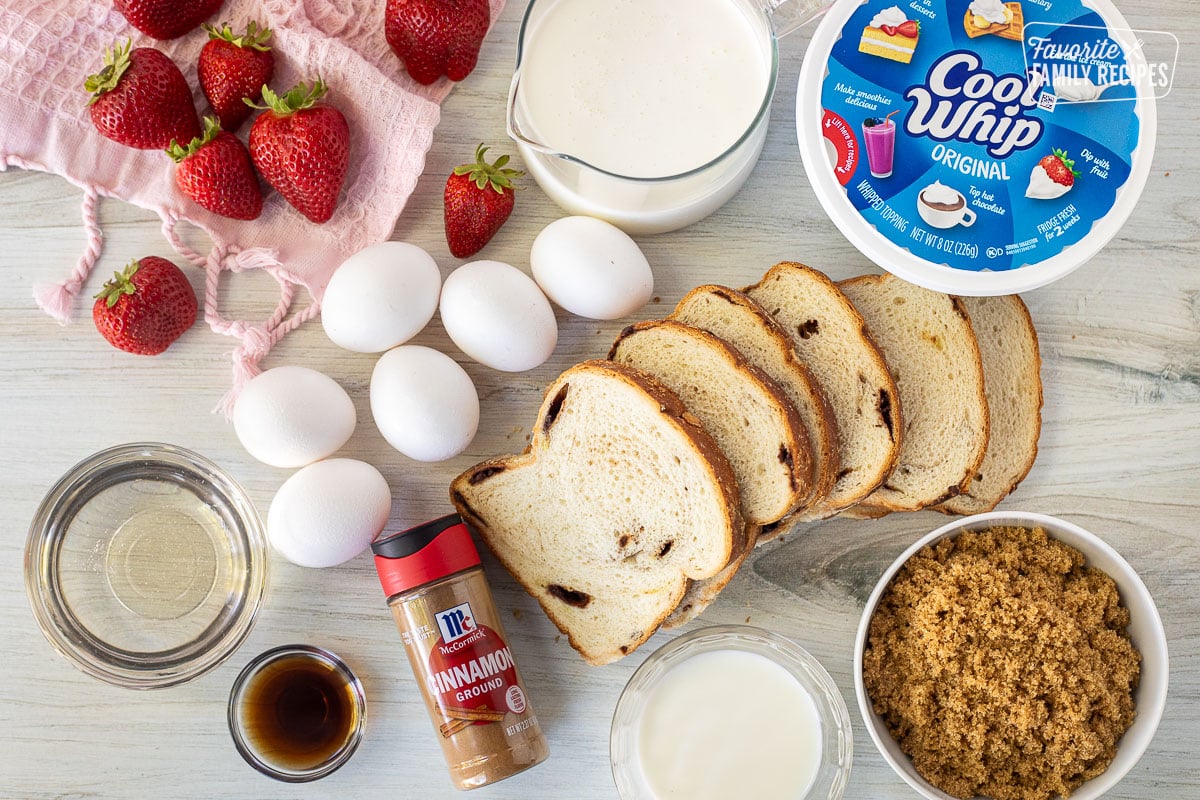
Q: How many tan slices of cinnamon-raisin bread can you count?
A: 6